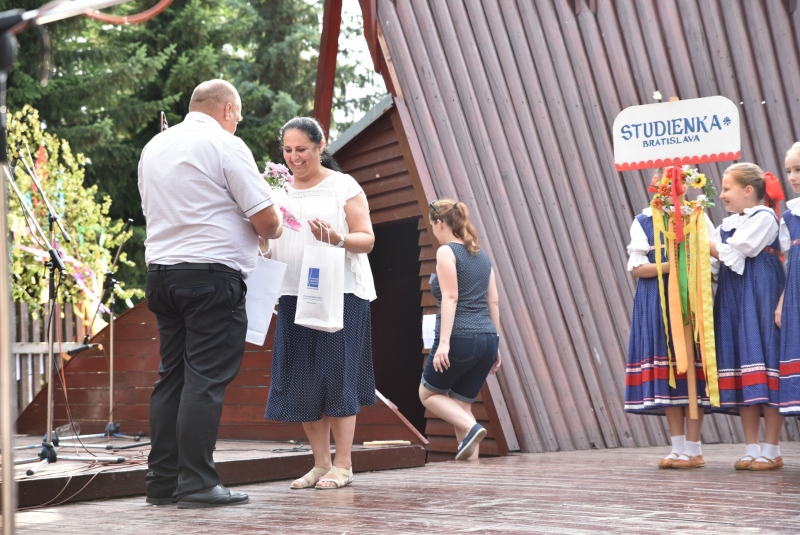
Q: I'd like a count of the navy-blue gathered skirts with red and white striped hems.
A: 3